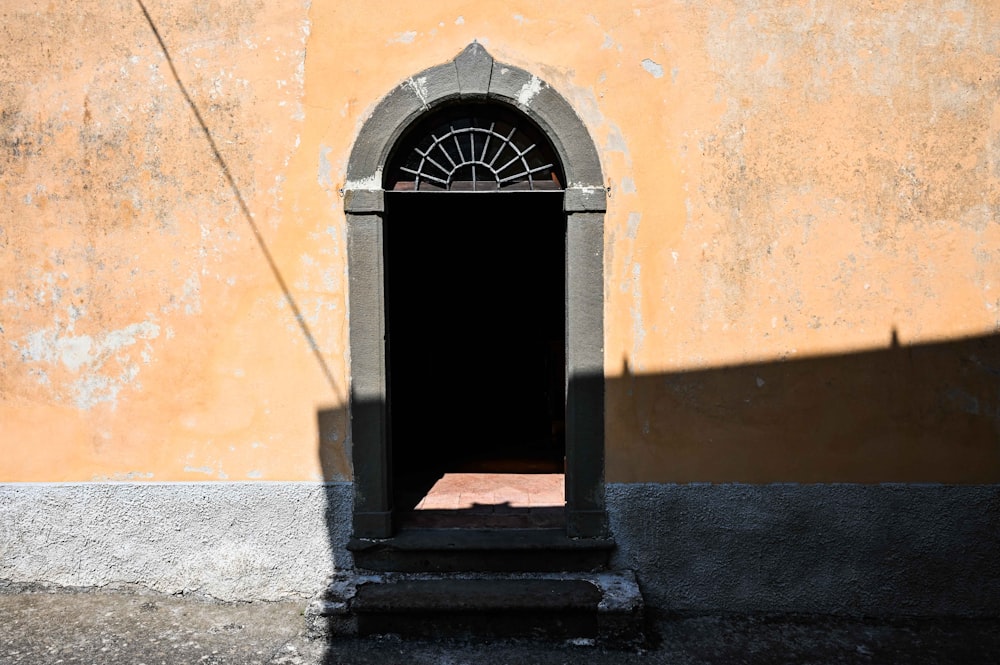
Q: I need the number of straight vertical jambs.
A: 2